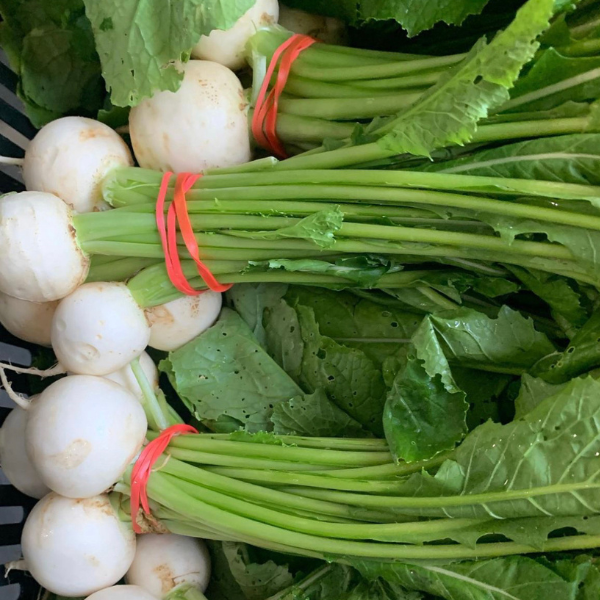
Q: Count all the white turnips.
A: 14